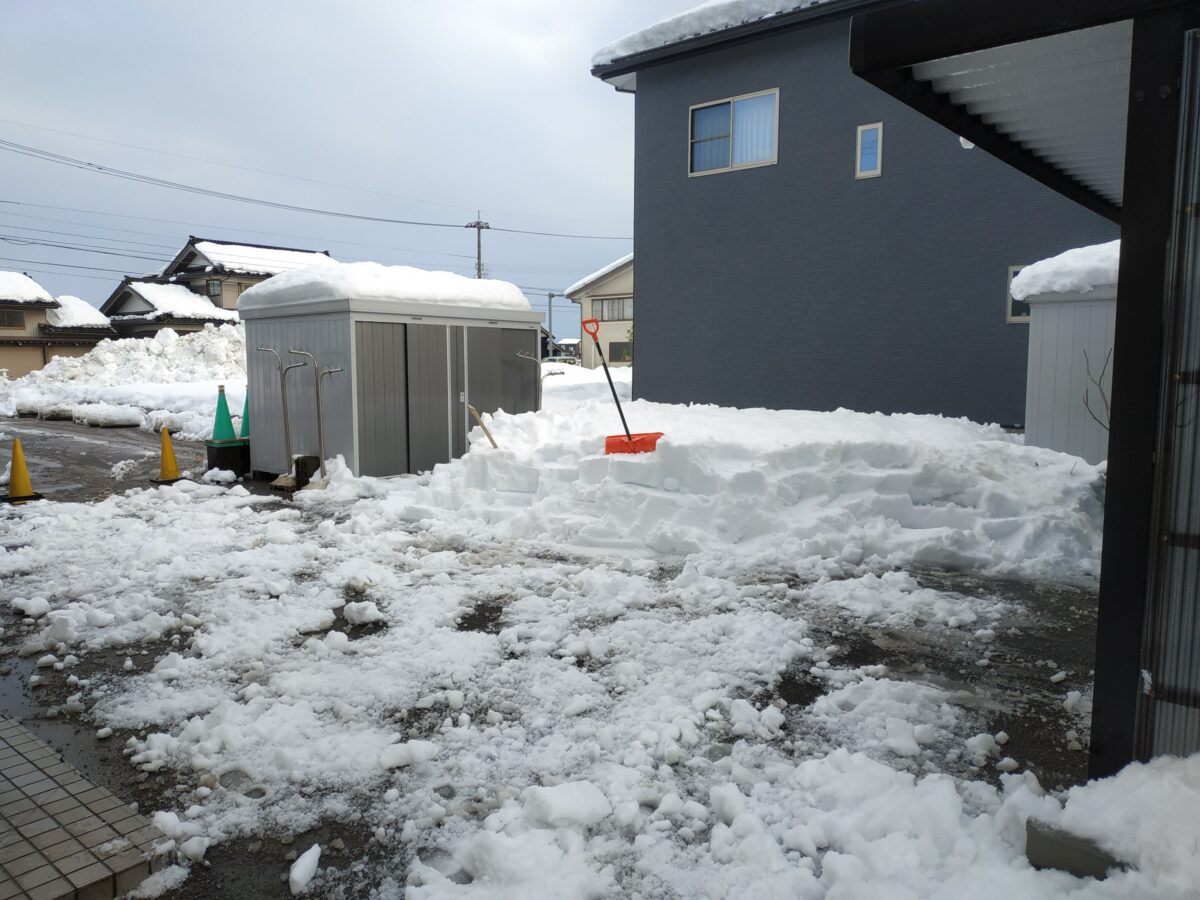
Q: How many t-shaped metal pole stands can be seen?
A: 3